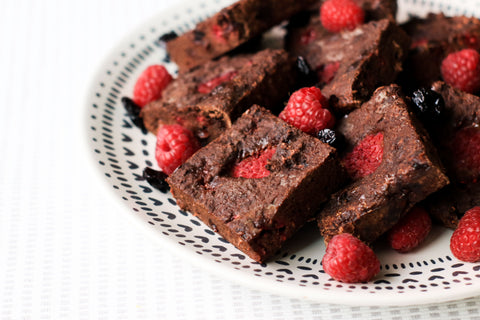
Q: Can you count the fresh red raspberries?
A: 8